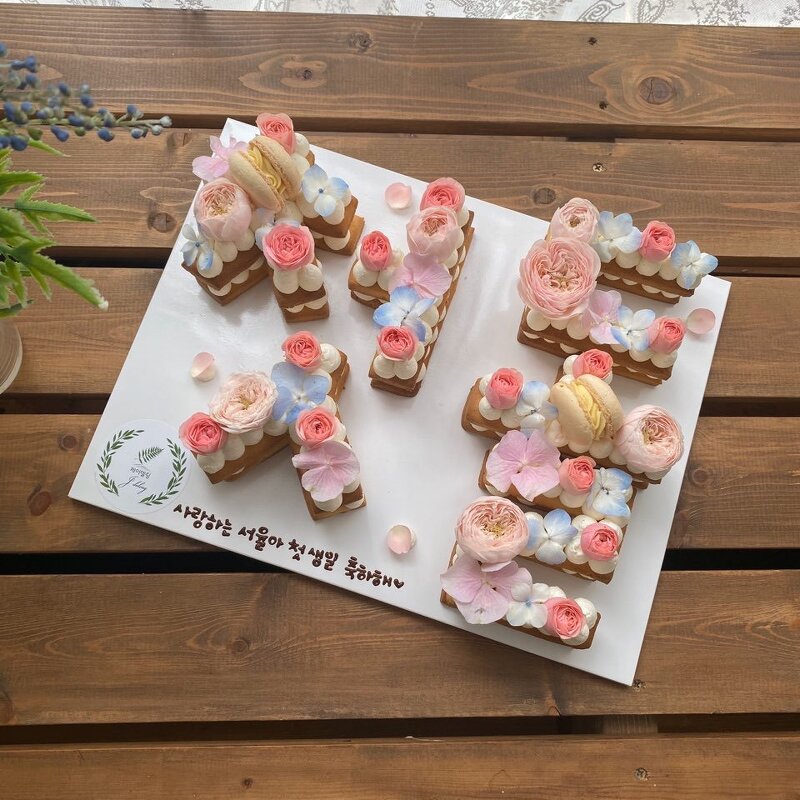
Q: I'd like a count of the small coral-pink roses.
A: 15